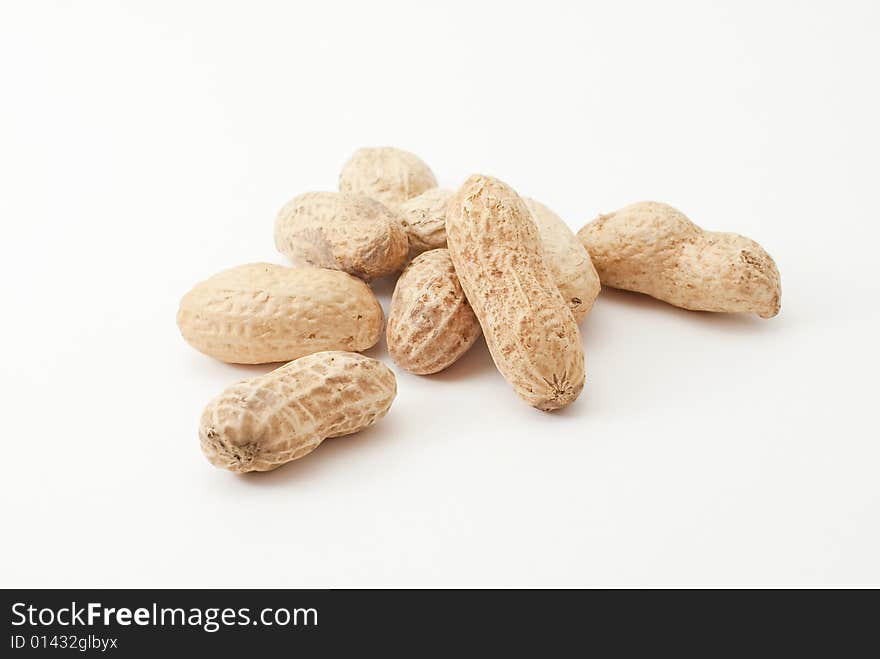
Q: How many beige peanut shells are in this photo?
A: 9